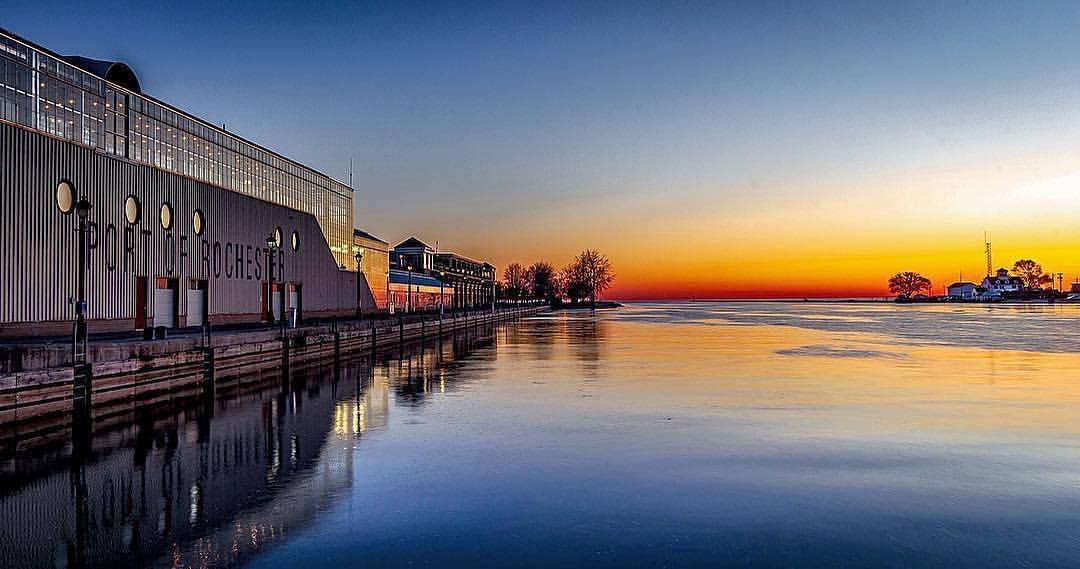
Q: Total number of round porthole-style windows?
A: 6